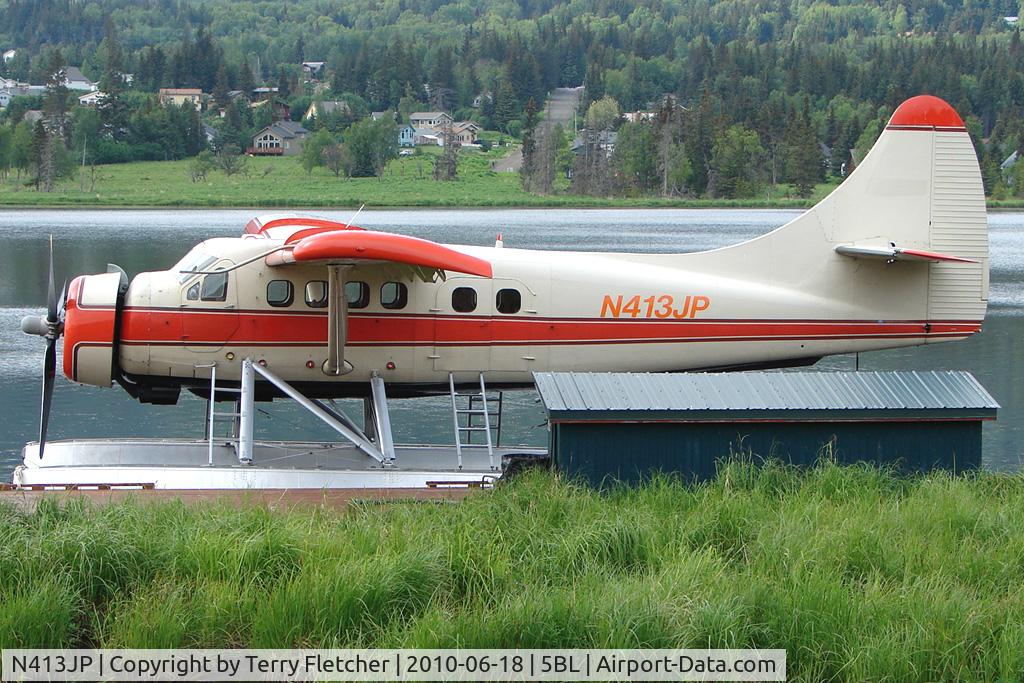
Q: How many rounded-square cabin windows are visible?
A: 6